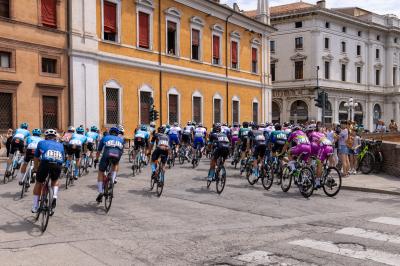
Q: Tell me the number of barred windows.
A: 9